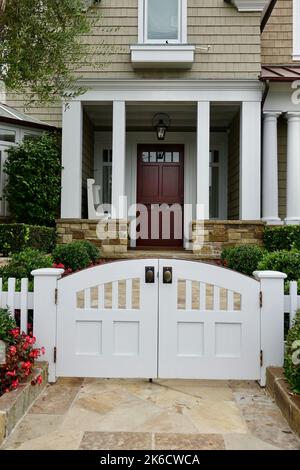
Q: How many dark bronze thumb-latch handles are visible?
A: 2